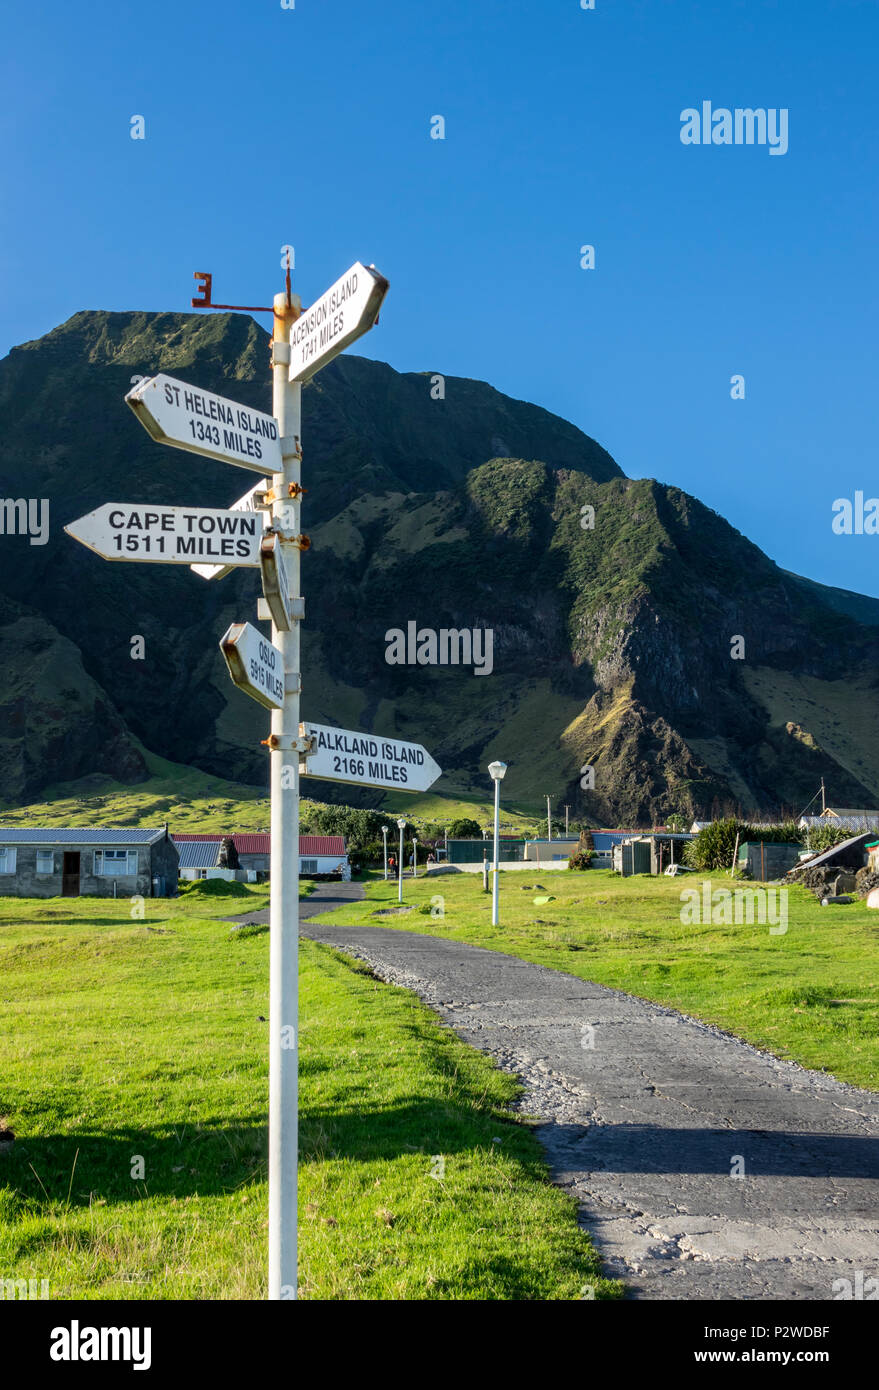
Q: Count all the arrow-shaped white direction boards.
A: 7